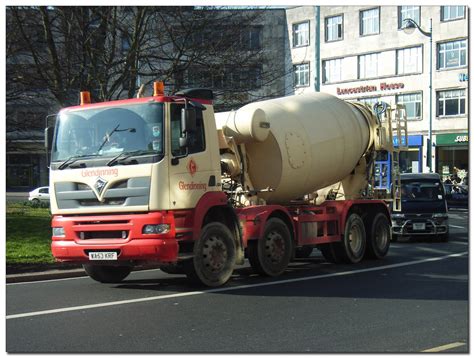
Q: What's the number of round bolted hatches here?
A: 1